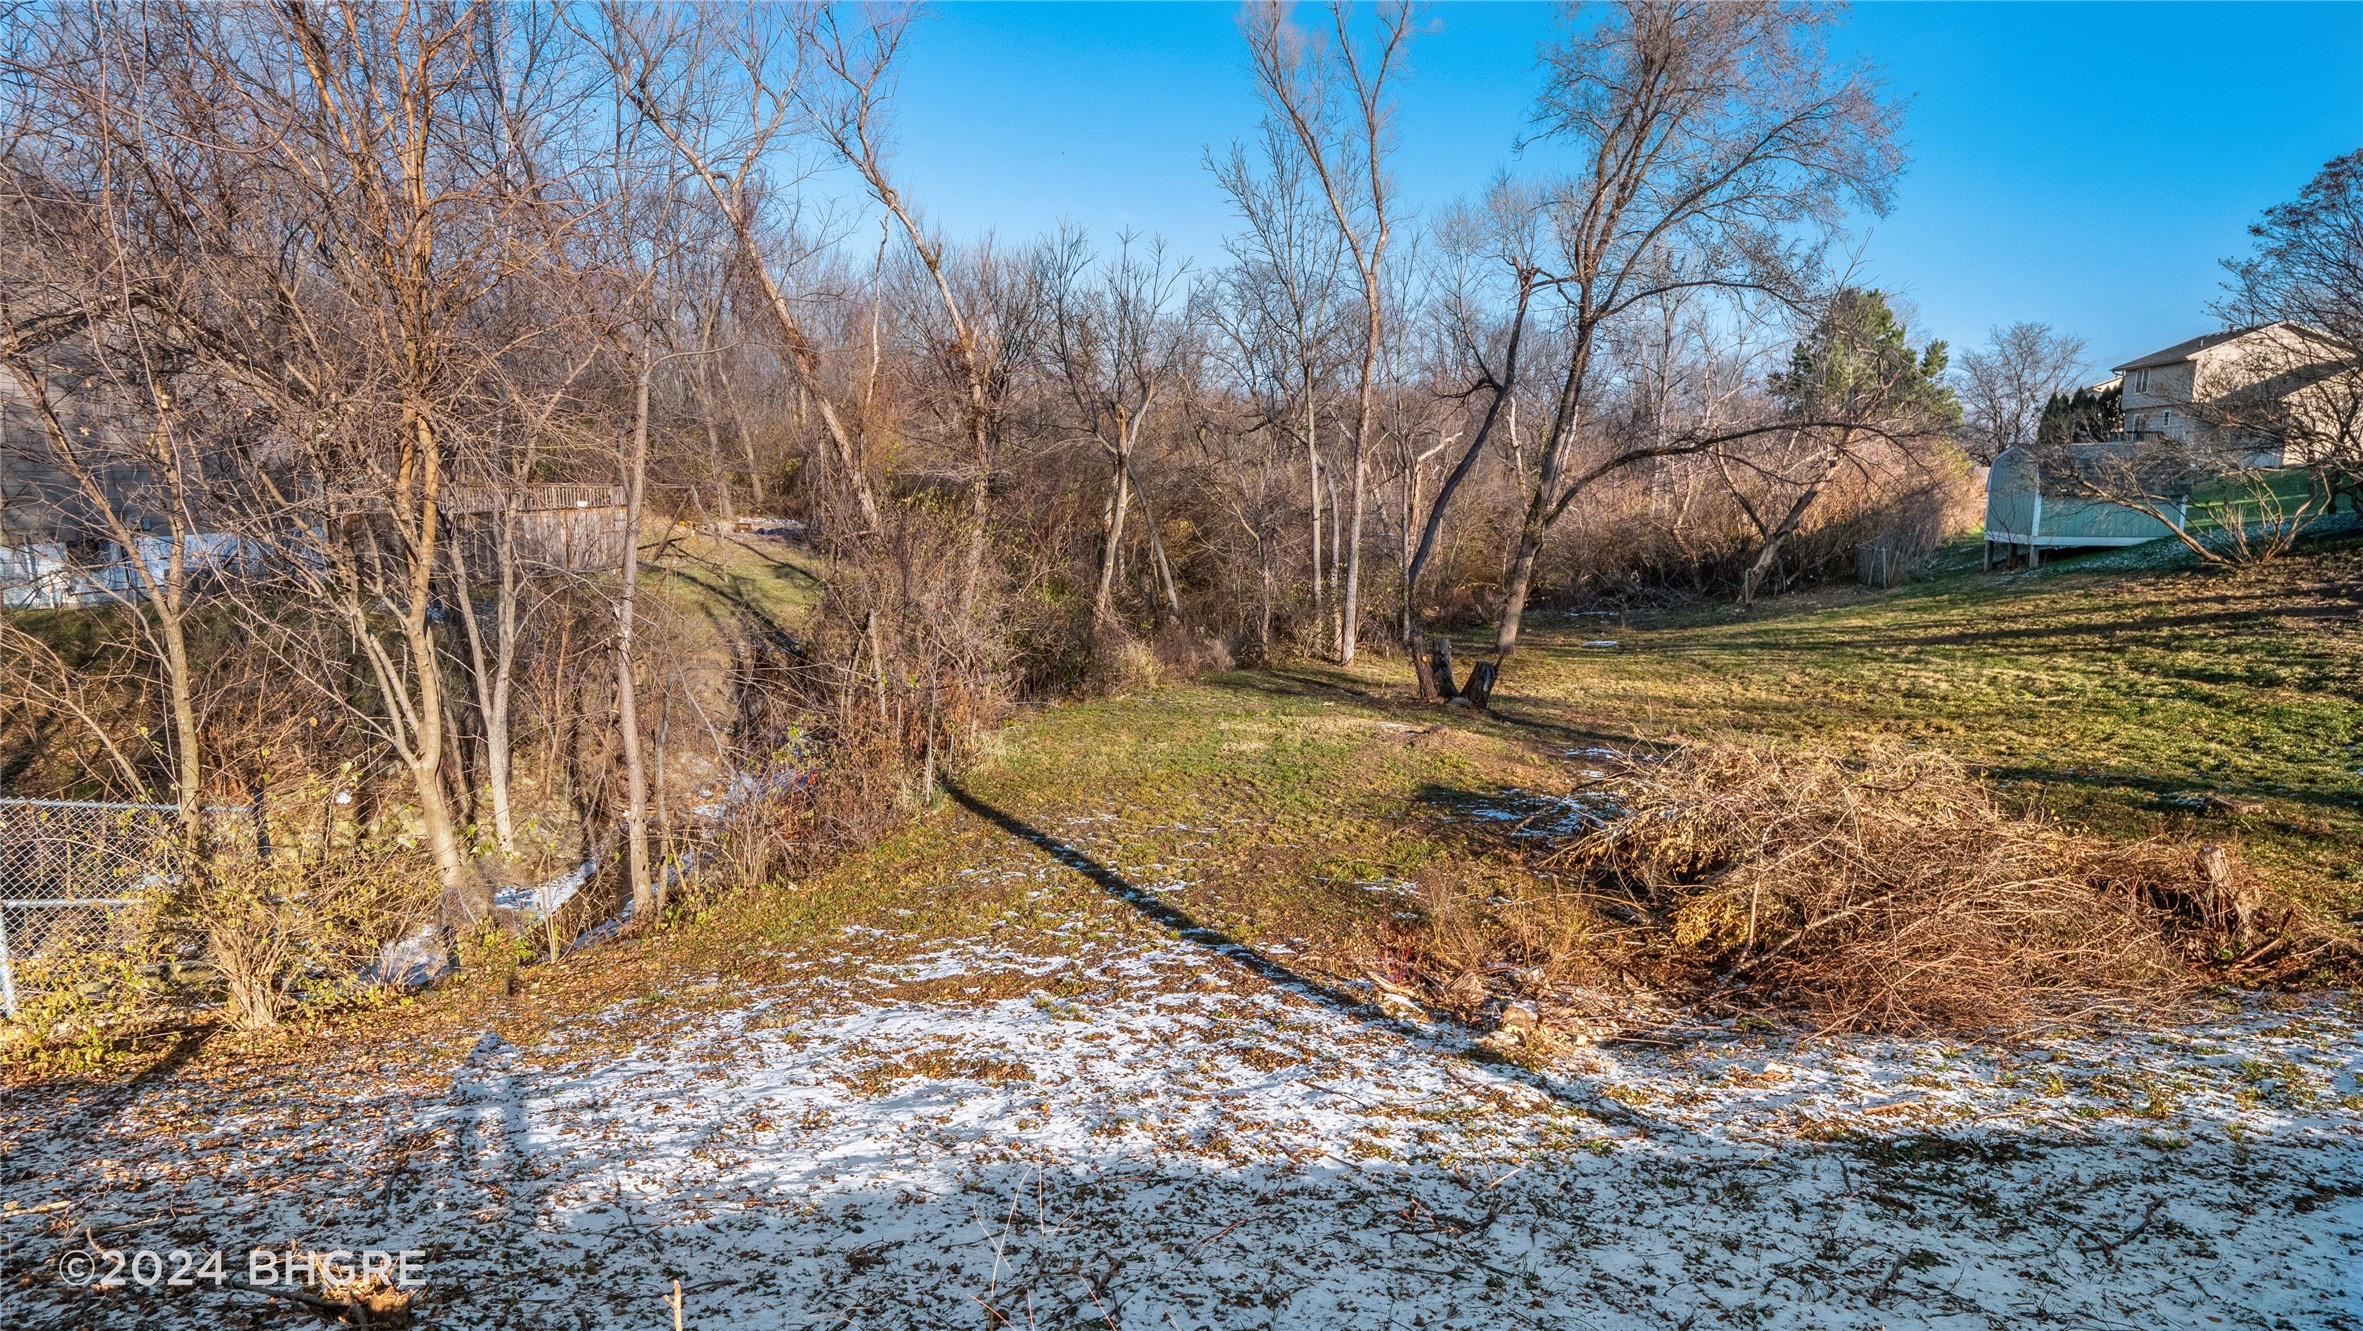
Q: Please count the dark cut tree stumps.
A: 2